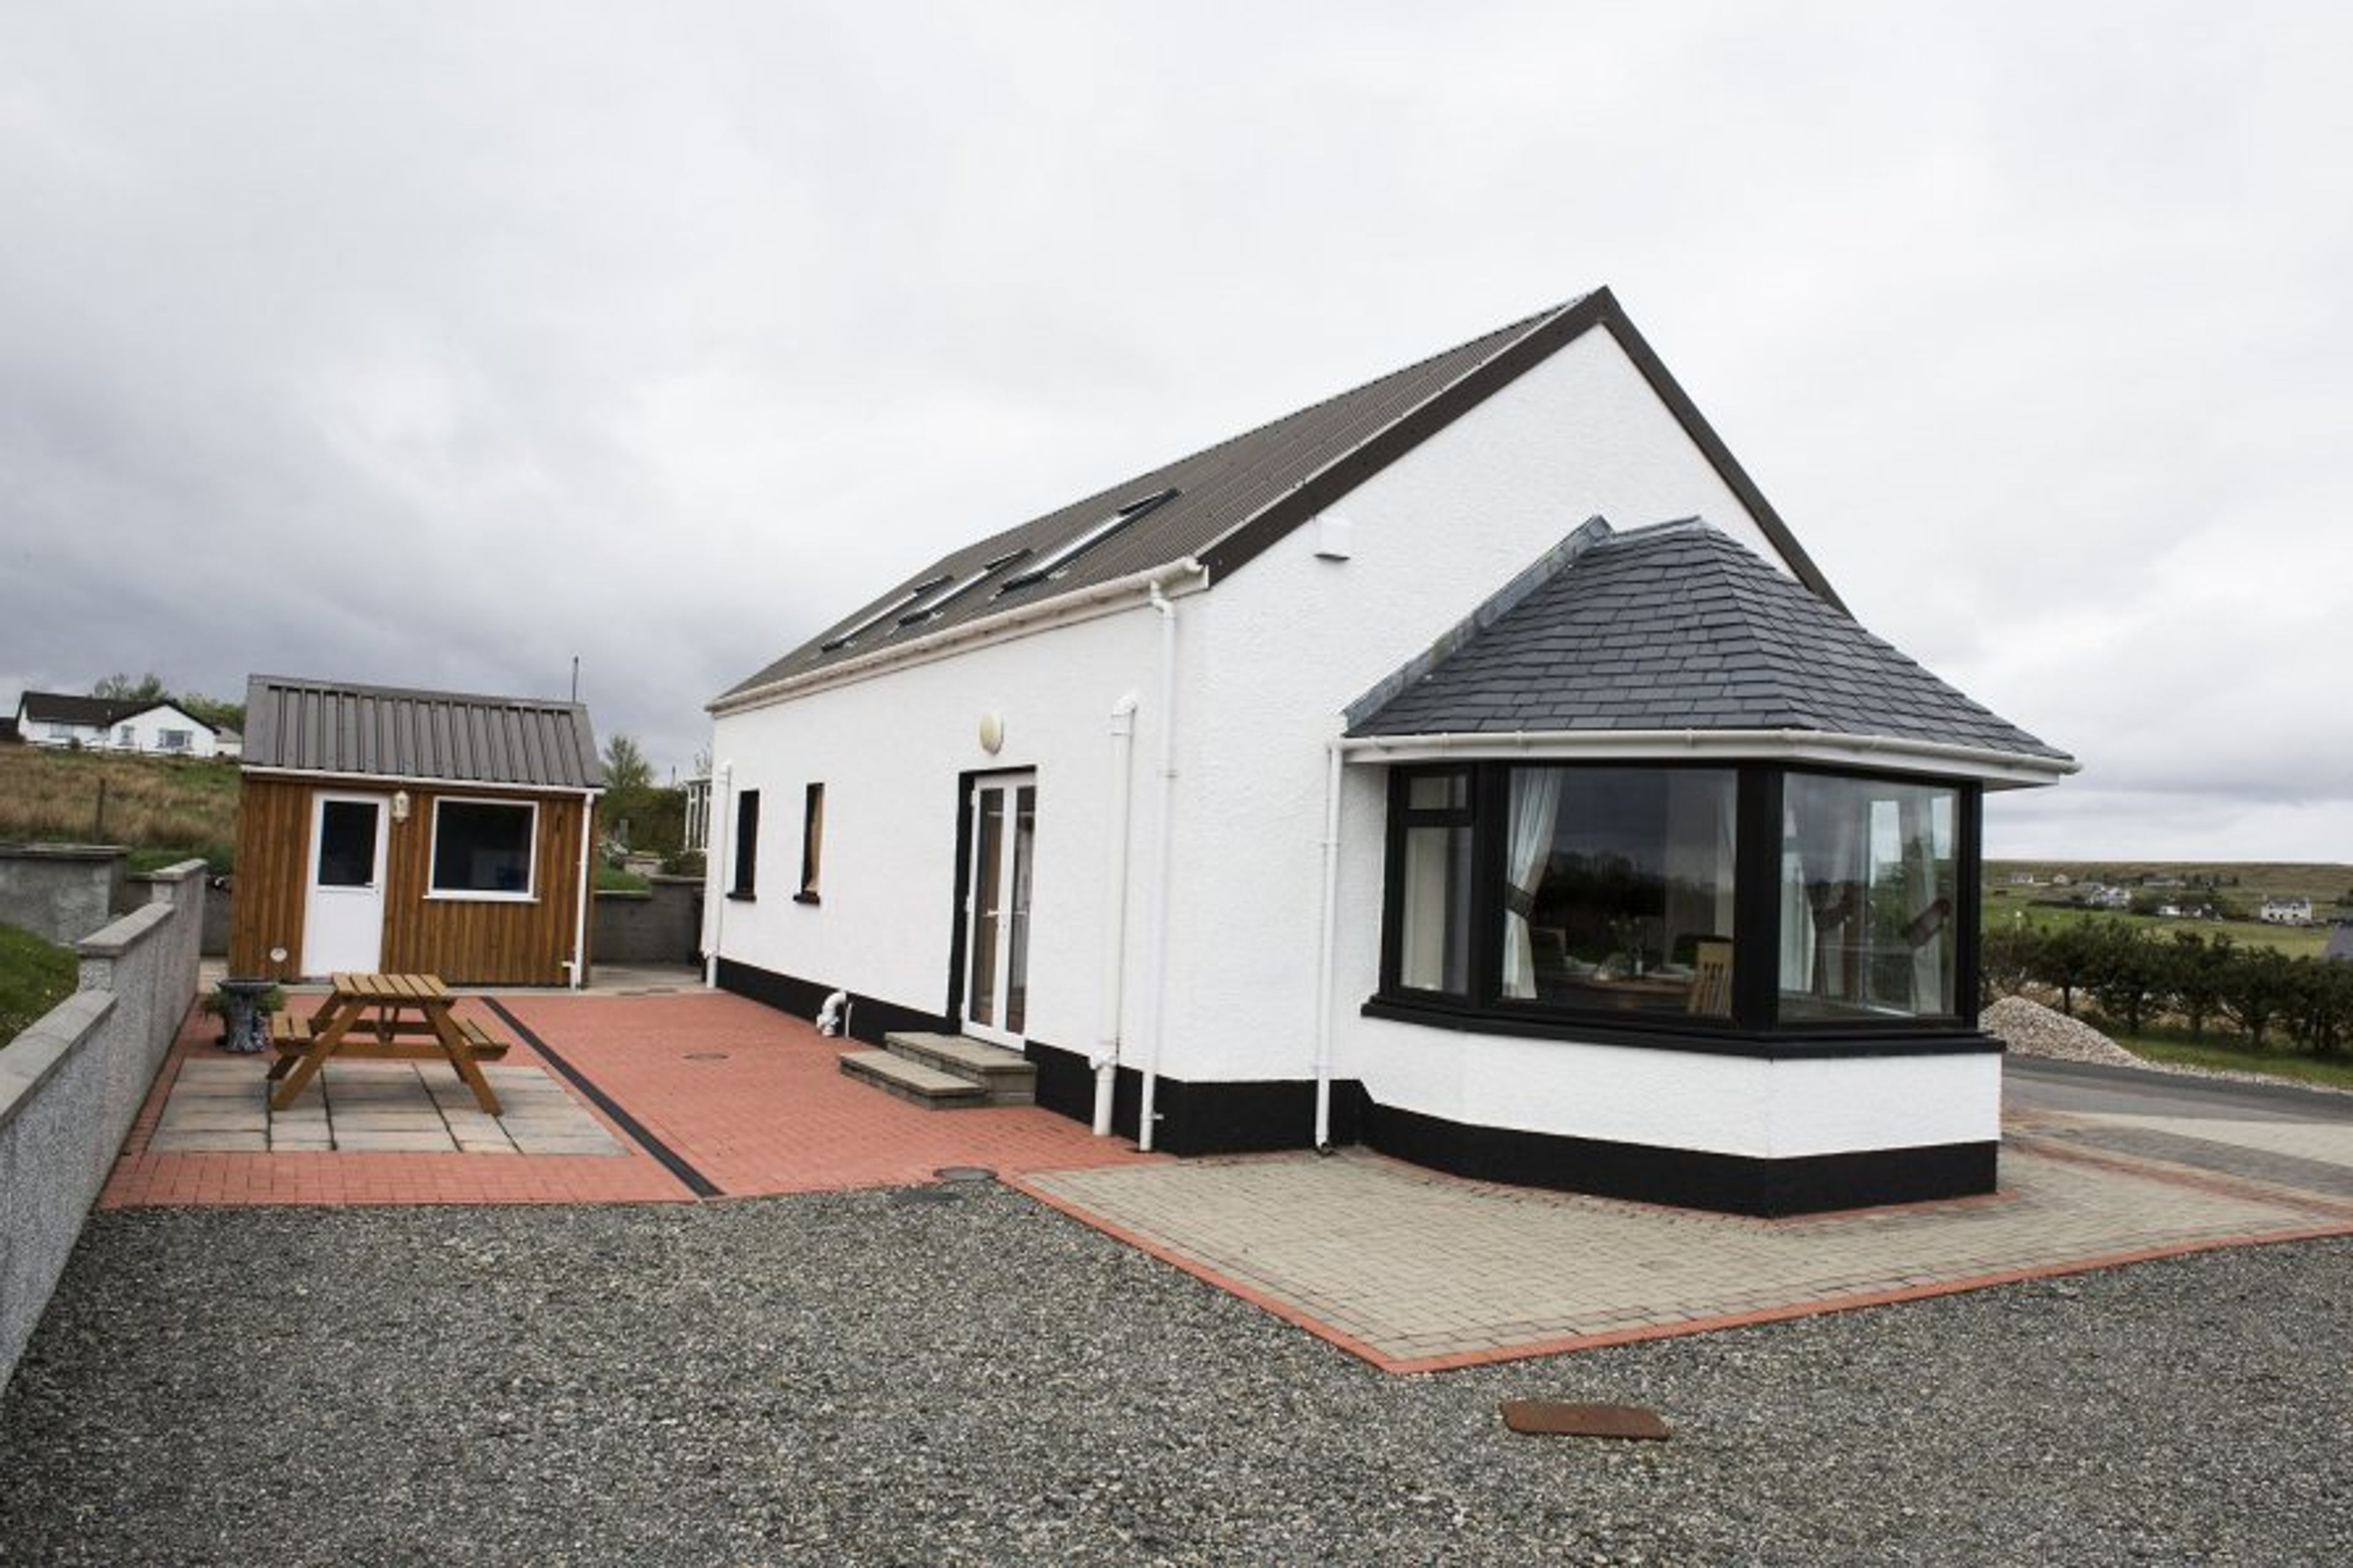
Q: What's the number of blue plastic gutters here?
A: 0